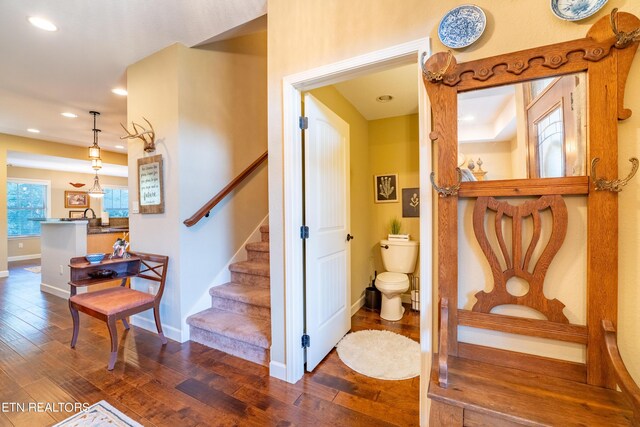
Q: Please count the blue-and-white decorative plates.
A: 2